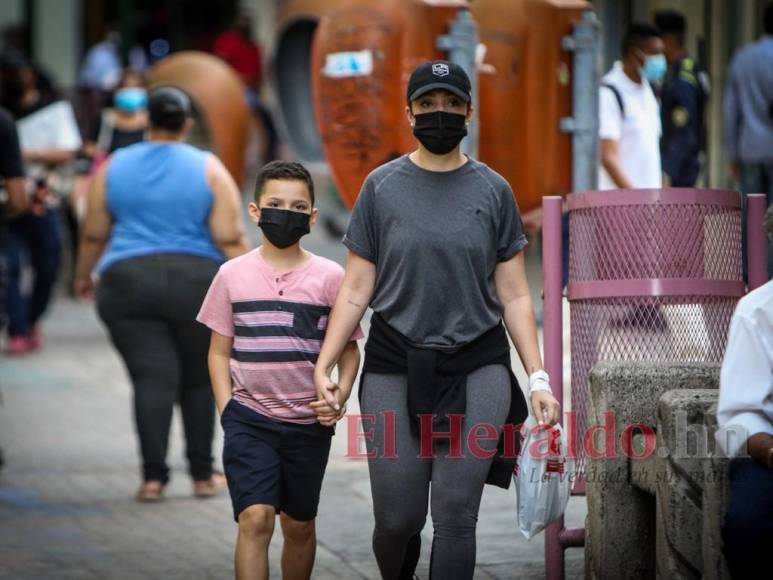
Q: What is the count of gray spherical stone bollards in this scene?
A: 0